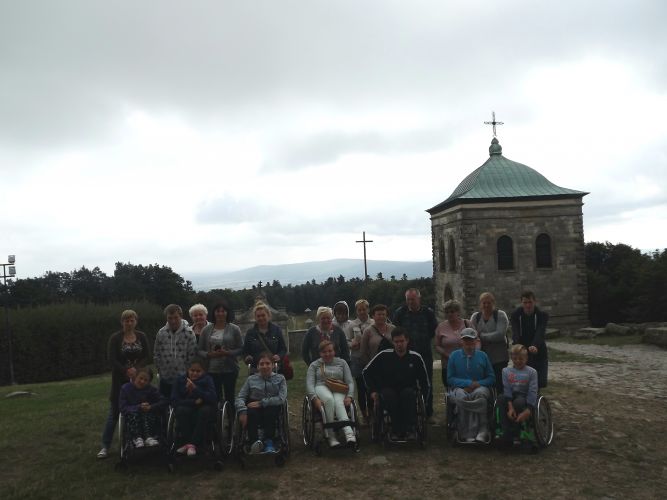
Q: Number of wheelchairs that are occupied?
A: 7